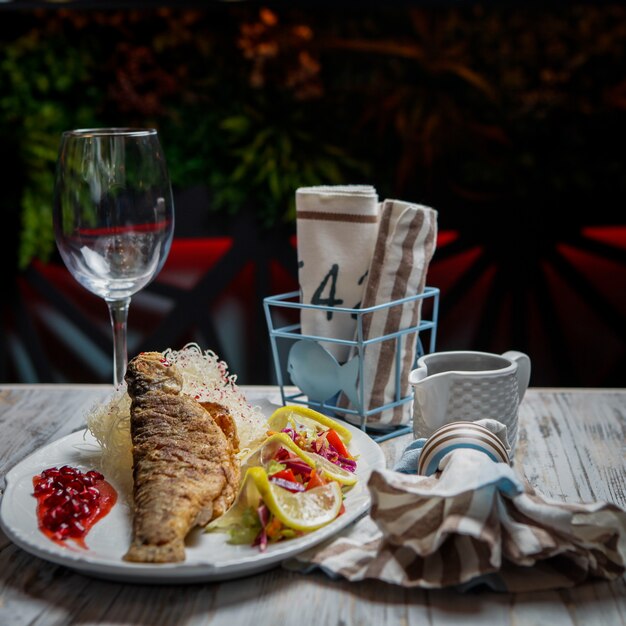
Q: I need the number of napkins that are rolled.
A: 2